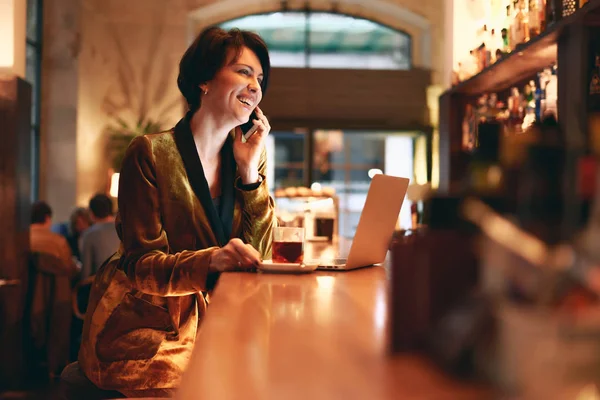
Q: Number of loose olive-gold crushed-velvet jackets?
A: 1